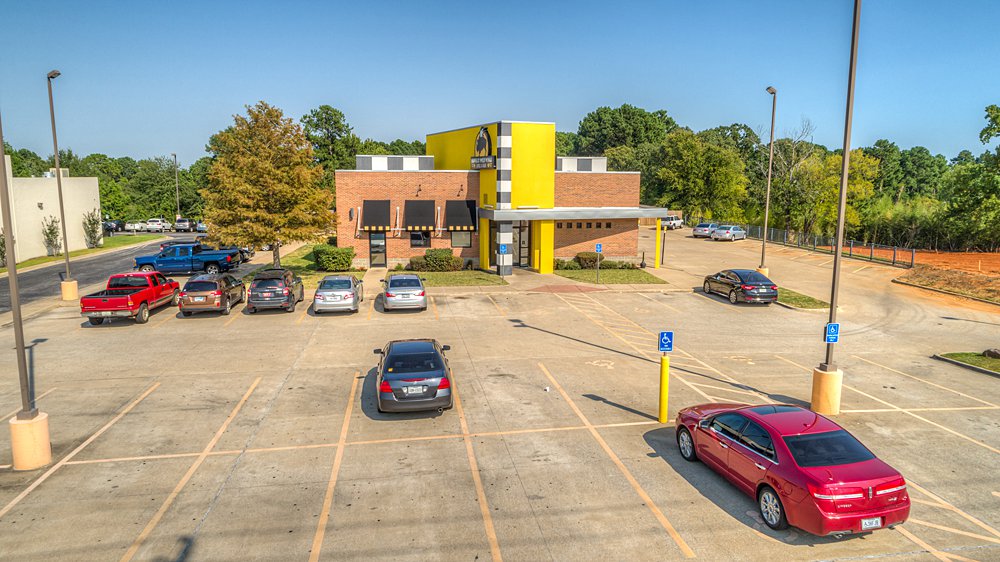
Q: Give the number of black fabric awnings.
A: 3